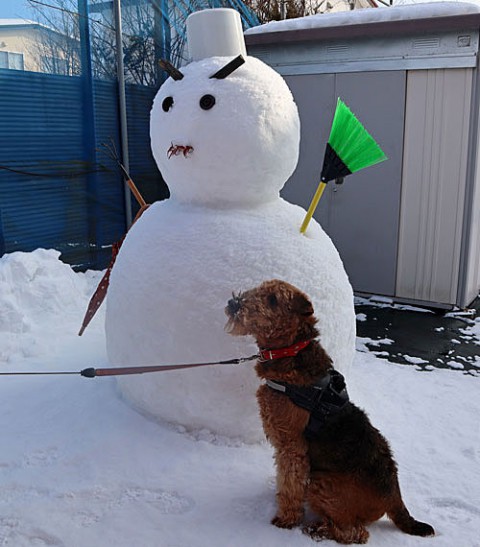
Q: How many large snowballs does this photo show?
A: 2